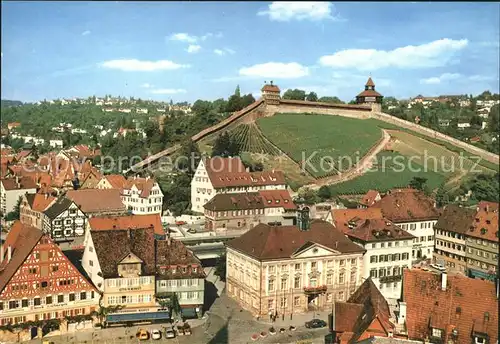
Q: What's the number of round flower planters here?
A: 5